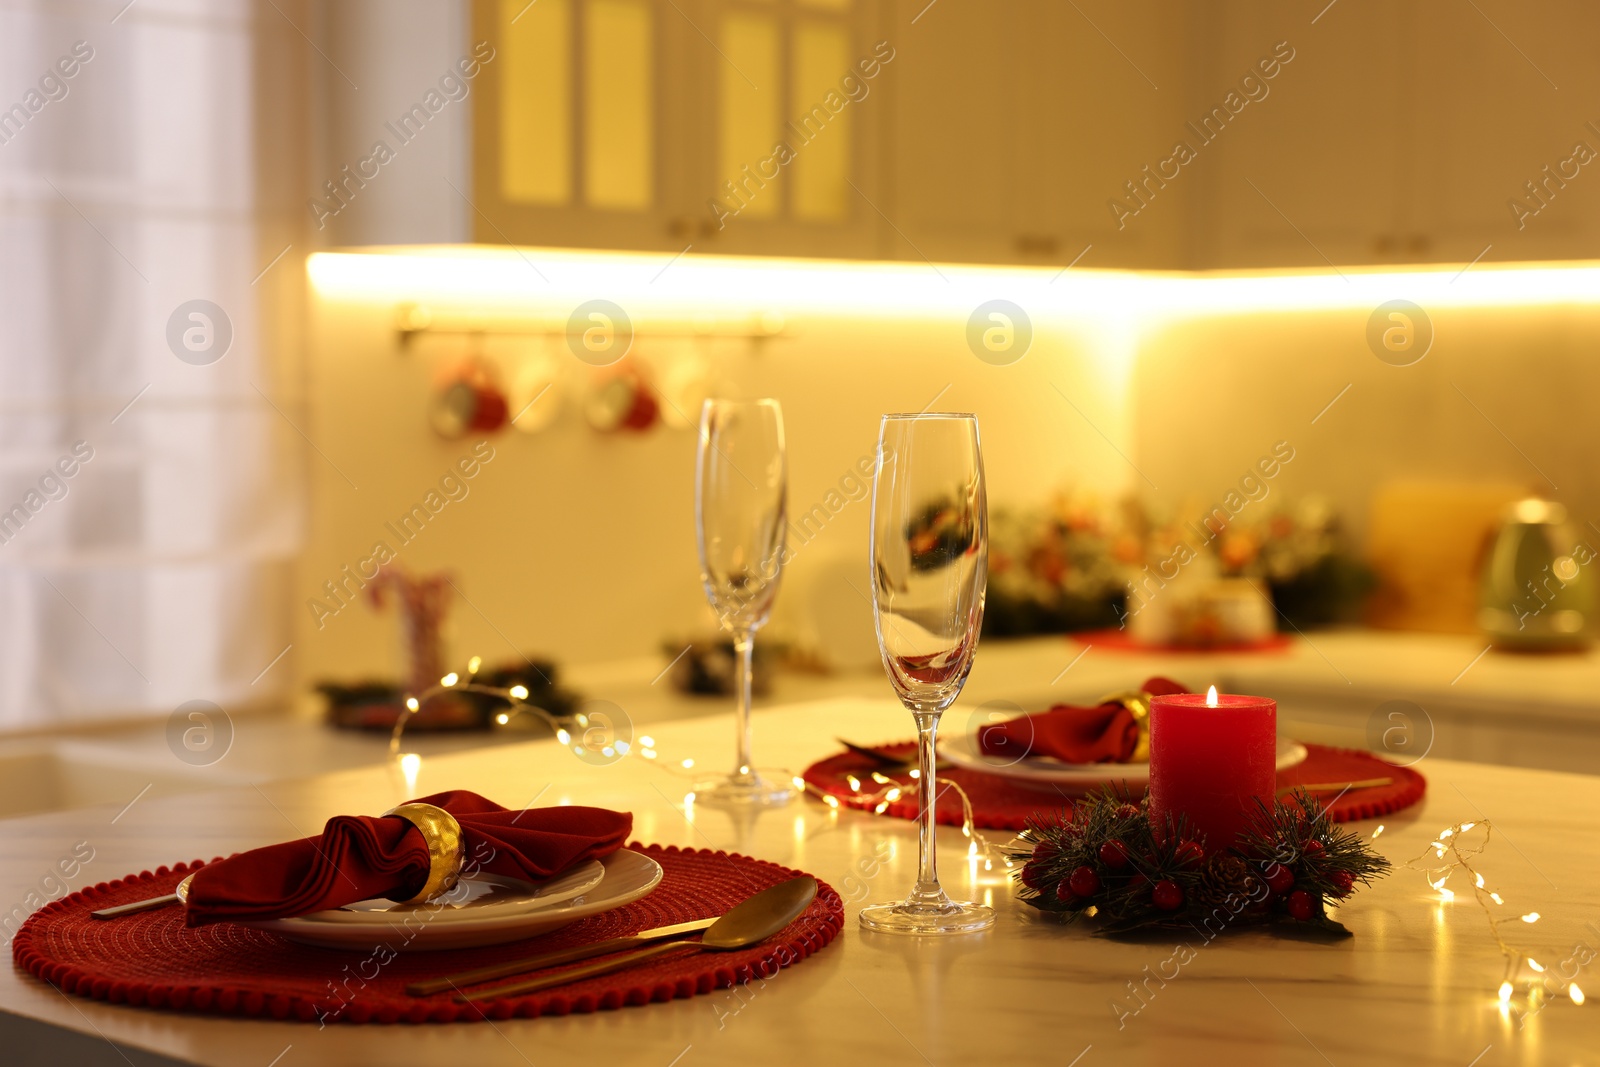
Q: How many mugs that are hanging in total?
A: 4